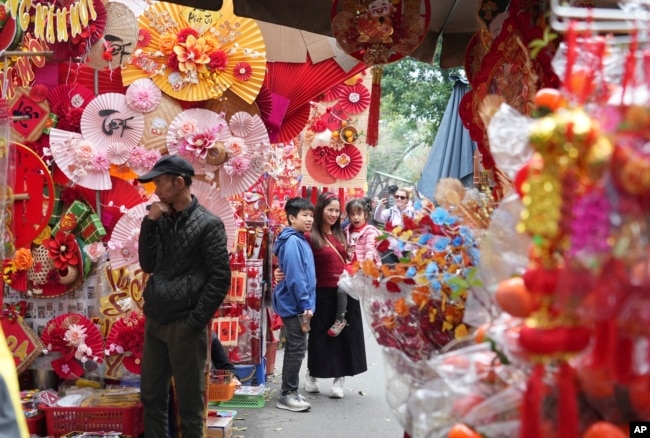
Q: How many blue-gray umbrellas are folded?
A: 1